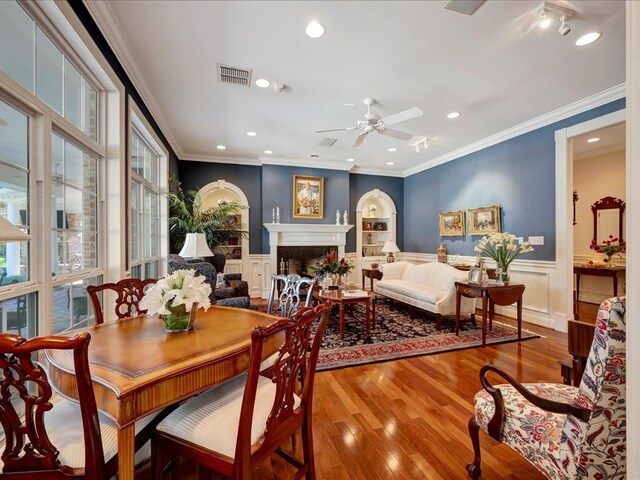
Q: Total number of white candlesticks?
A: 2